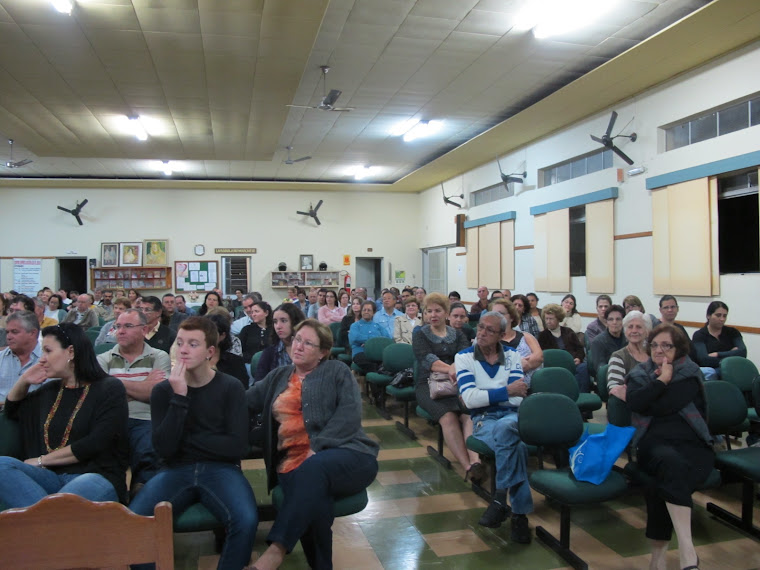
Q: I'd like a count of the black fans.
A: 5